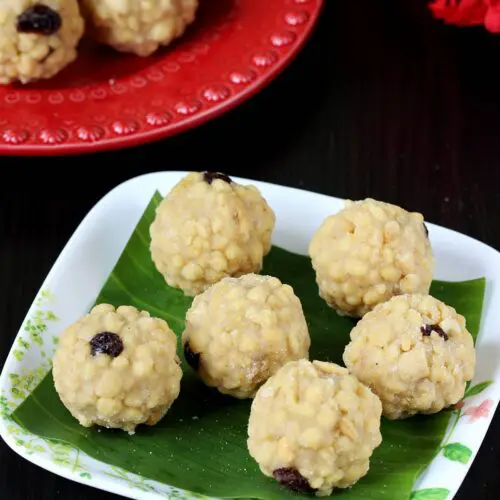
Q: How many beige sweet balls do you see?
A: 8